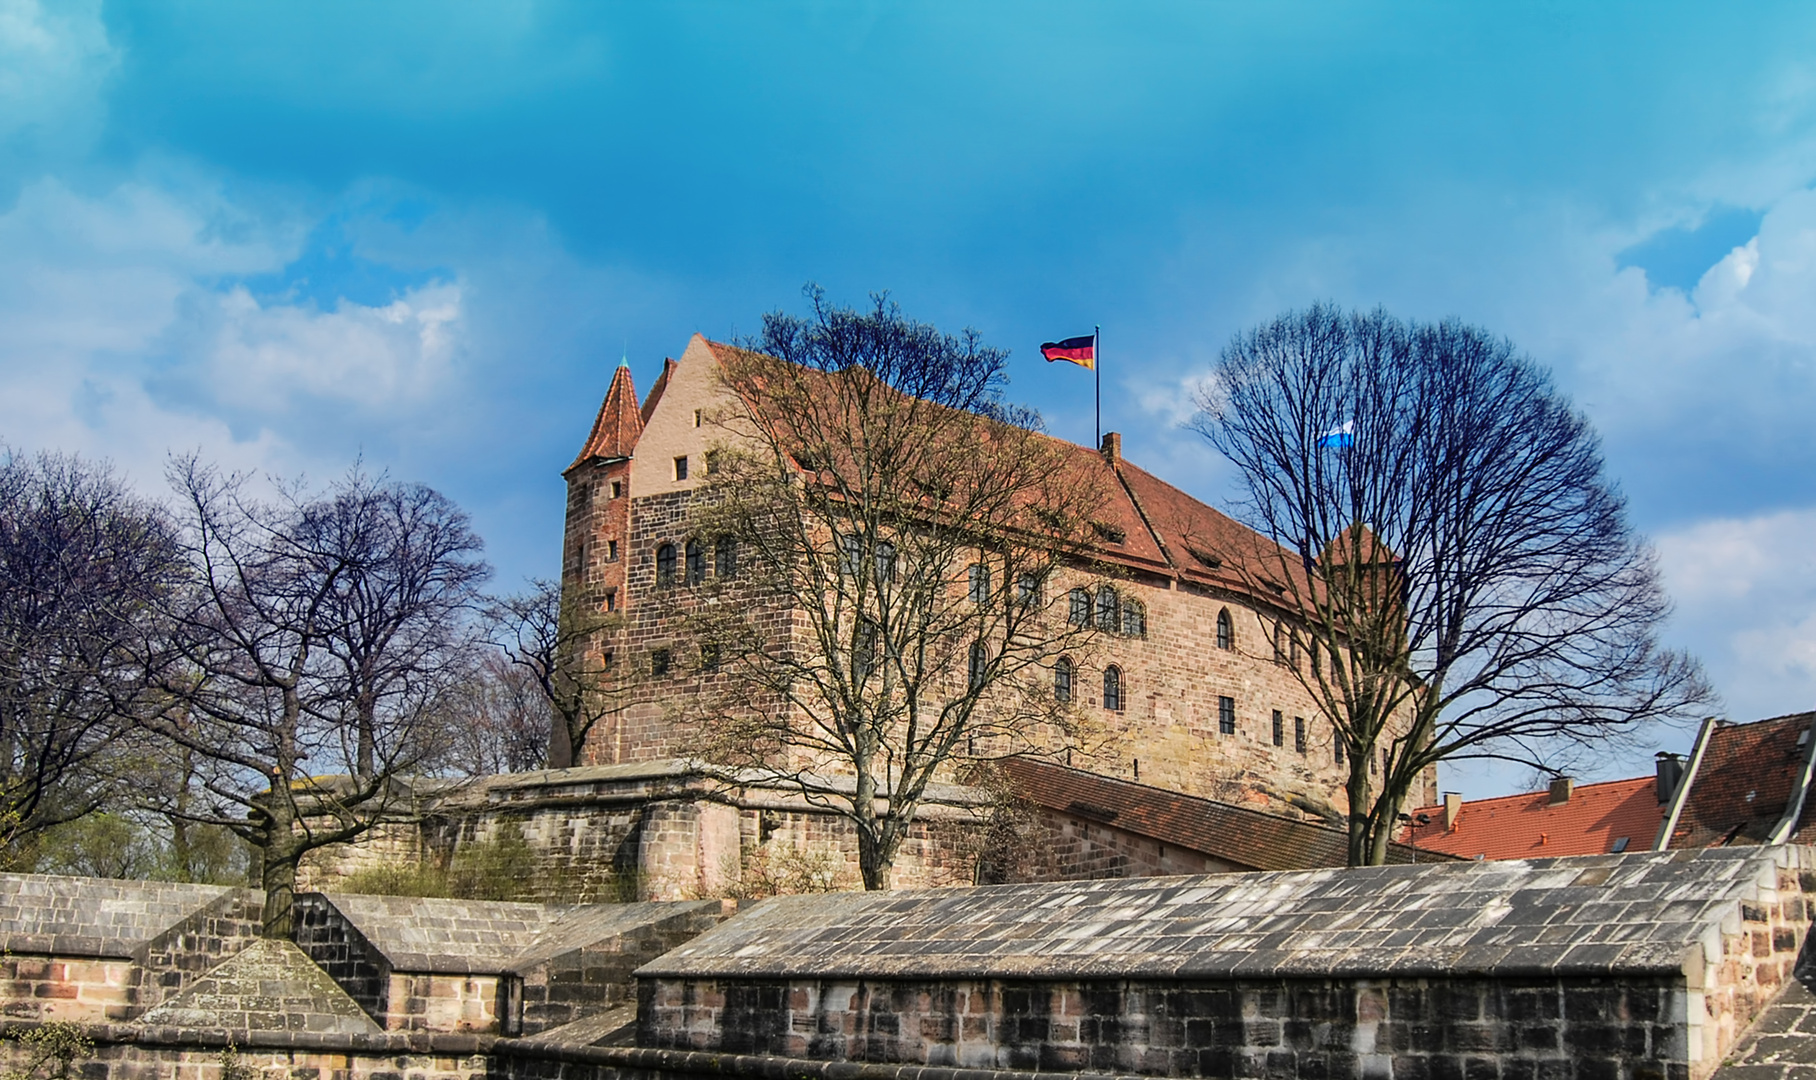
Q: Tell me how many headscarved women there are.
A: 0